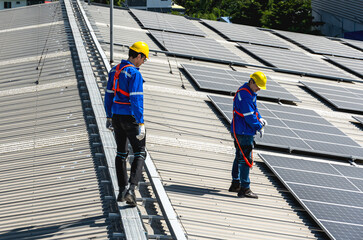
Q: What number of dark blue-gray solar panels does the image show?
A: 12